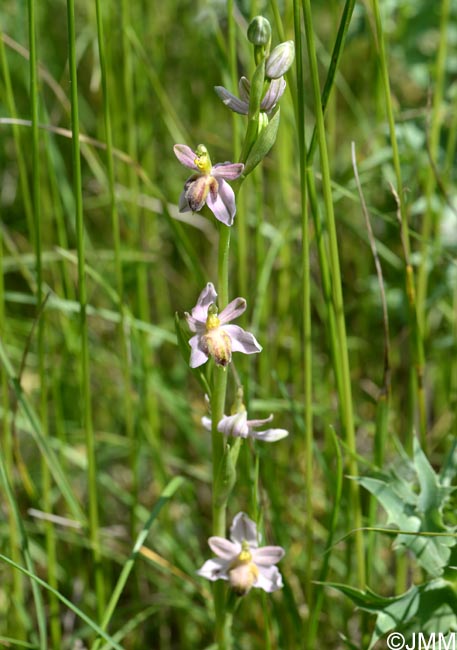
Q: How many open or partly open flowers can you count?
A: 5